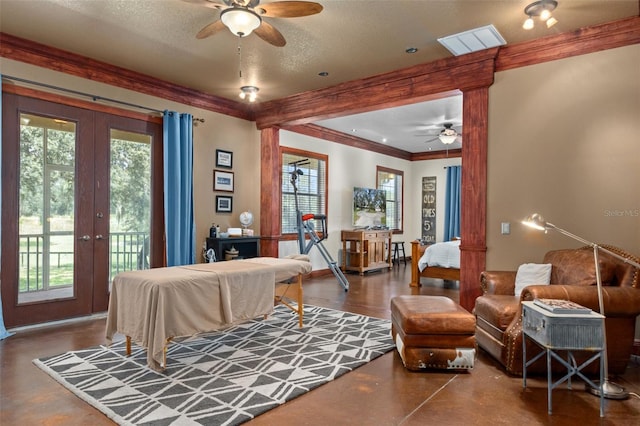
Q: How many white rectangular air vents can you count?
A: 1